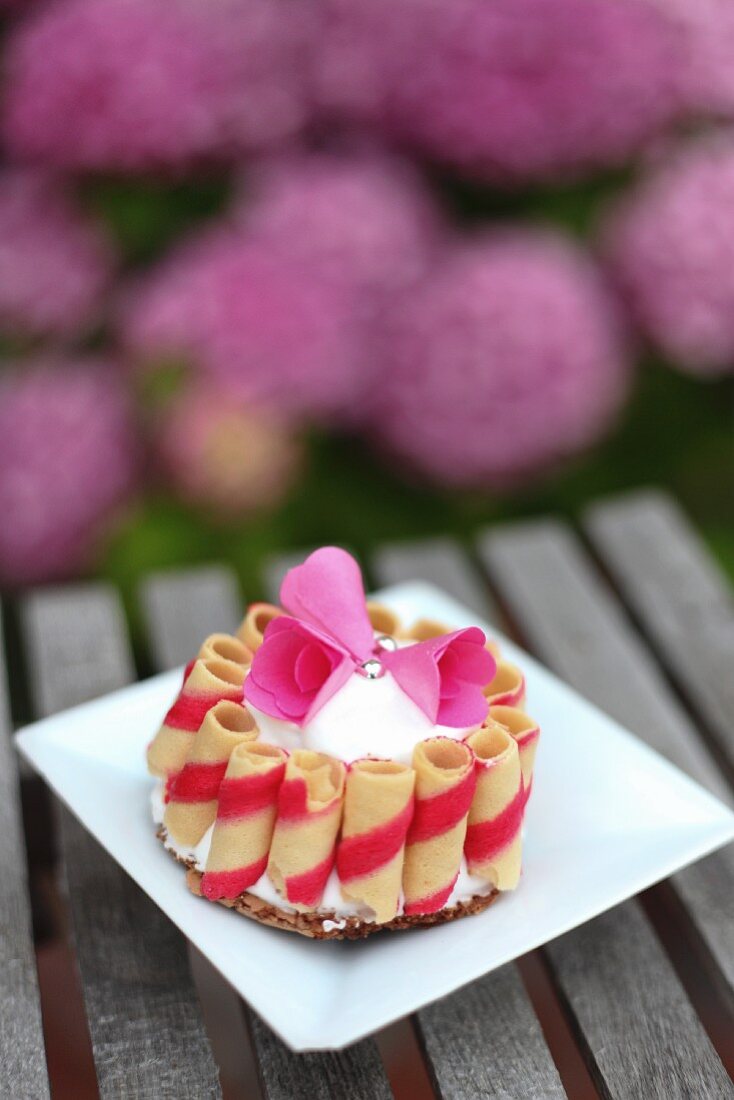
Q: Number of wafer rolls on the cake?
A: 14